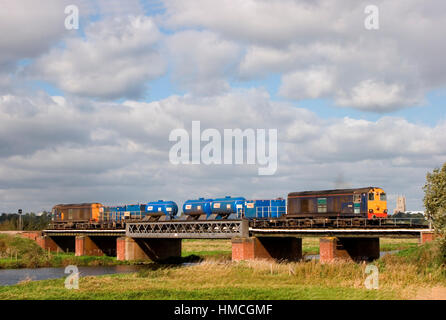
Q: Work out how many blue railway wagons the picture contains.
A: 5